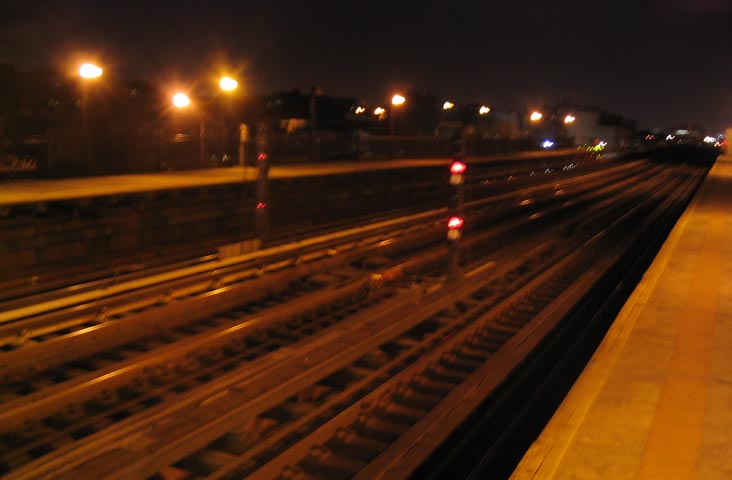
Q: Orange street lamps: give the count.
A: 10